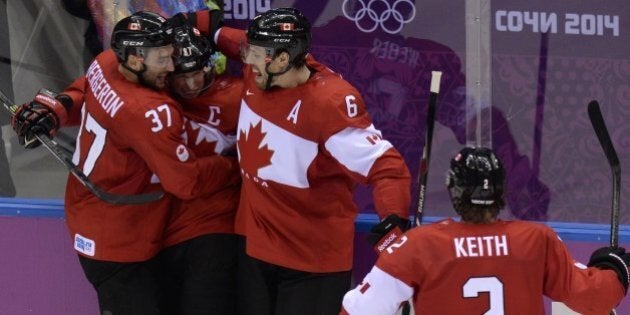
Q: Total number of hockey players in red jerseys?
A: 4